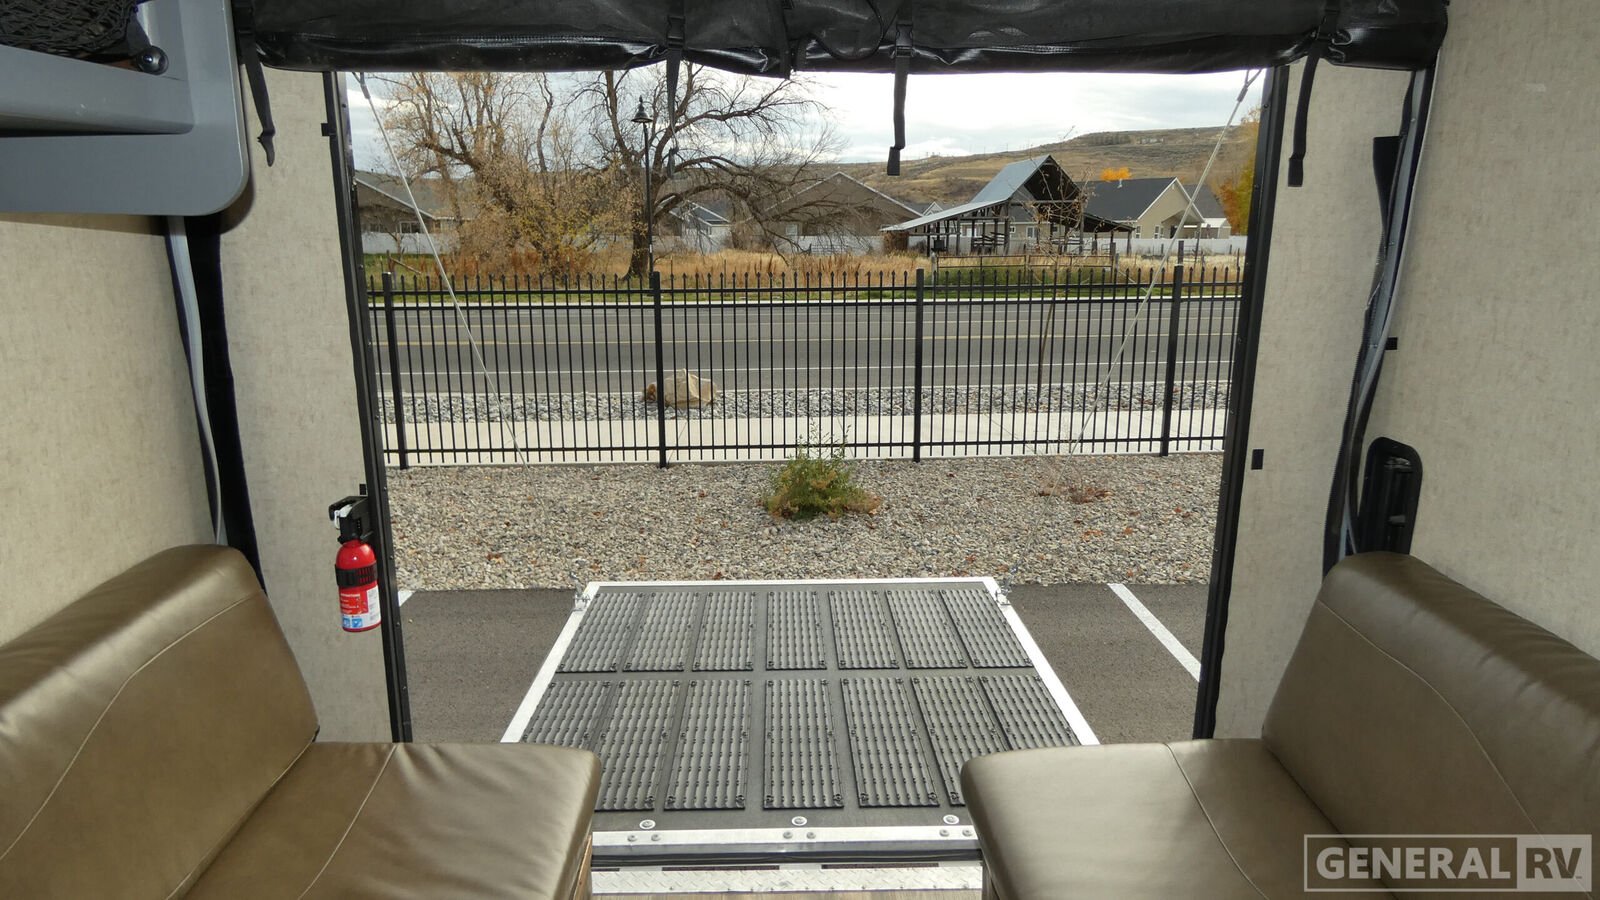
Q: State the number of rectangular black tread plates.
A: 14